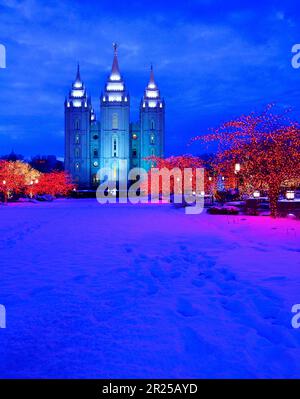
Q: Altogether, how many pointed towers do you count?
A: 3